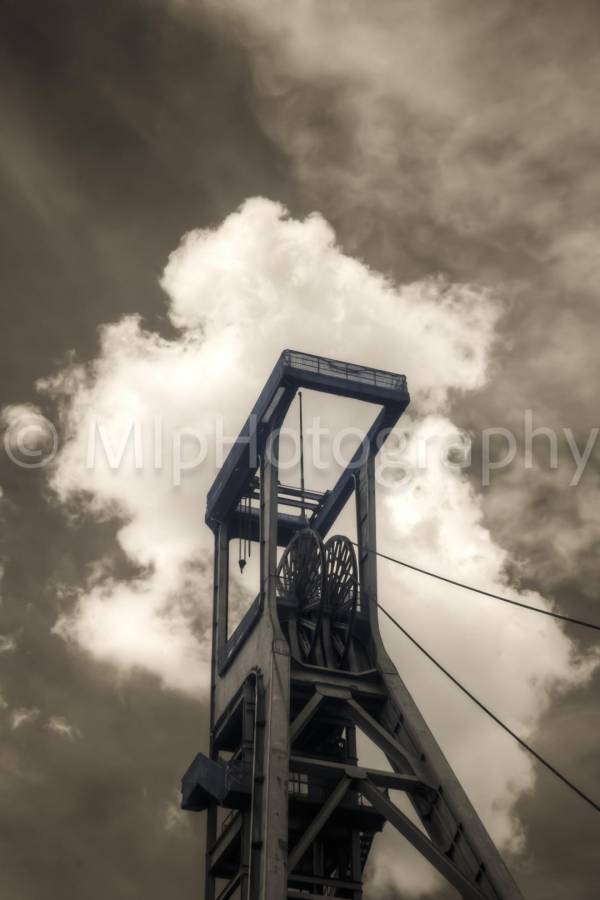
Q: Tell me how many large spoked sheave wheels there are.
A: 2